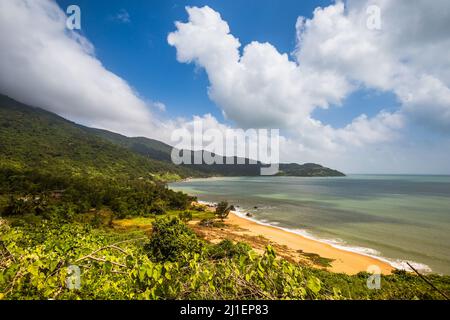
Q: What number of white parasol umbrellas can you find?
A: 0